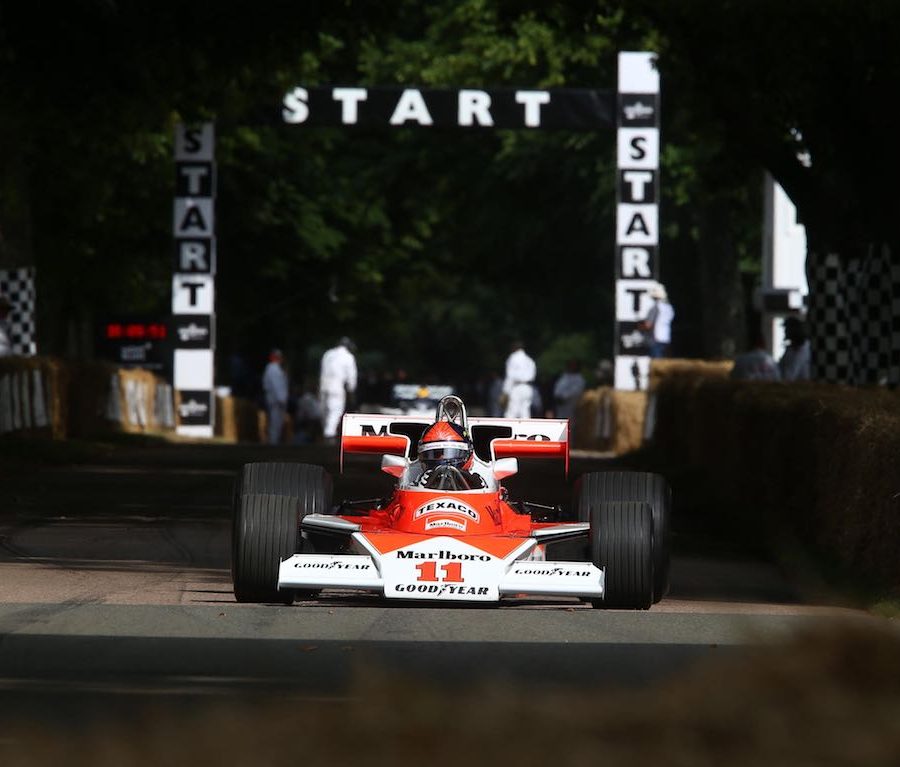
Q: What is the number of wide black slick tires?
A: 4